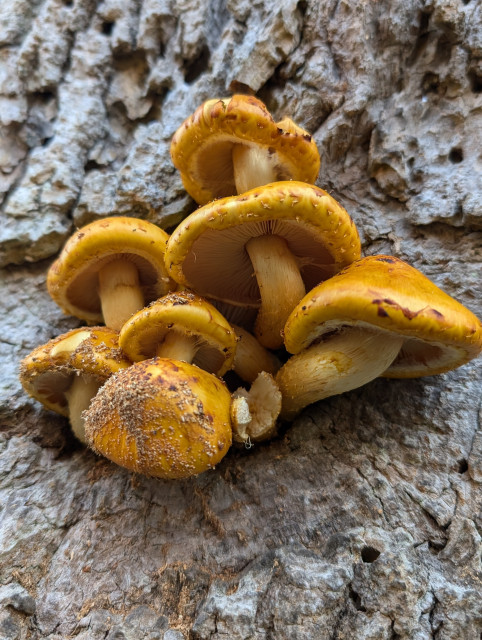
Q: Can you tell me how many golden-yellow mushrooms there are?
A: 7